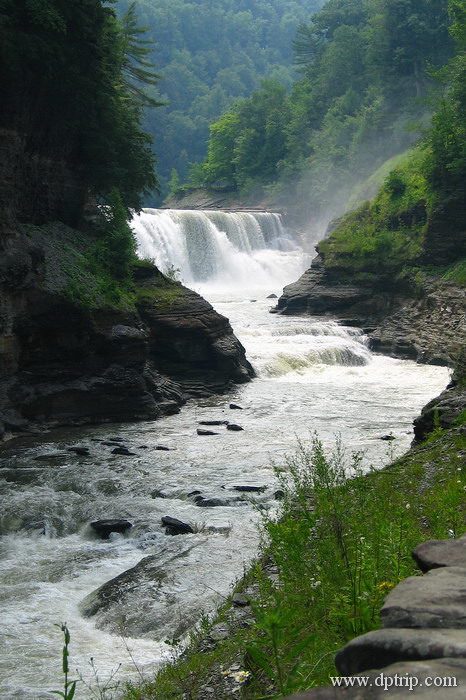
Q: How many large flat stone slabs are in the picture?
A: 4